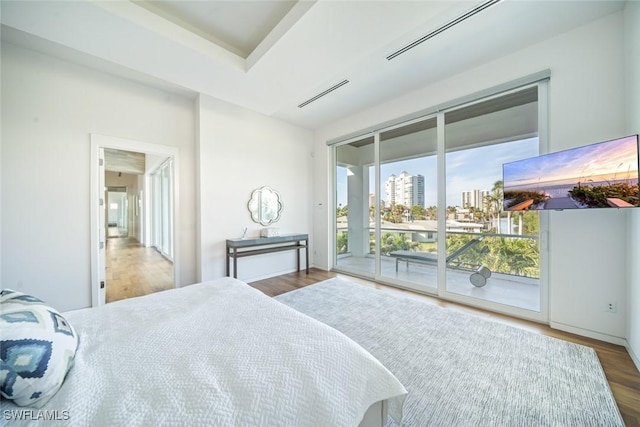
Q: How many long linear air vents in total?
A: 2